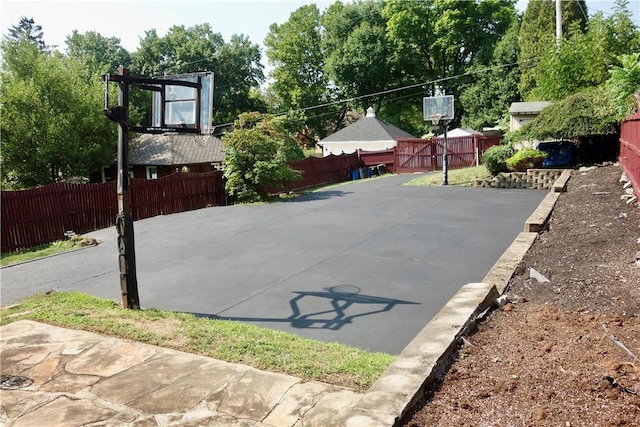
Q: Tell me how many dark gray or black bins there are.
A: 3